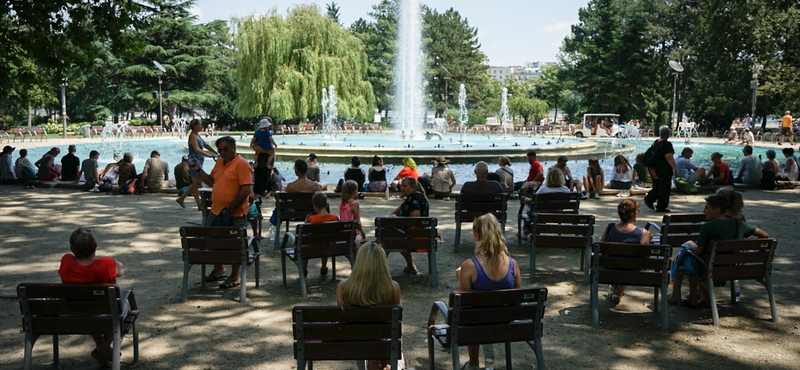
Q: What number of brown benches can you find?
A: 14